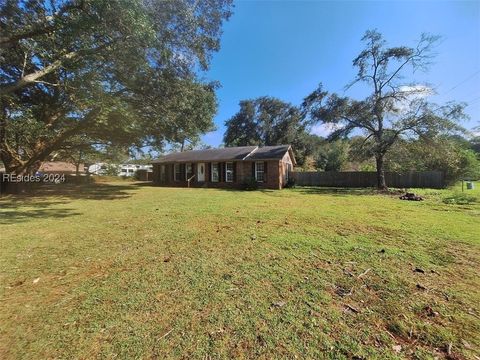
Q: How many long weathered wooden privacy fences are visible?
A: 1